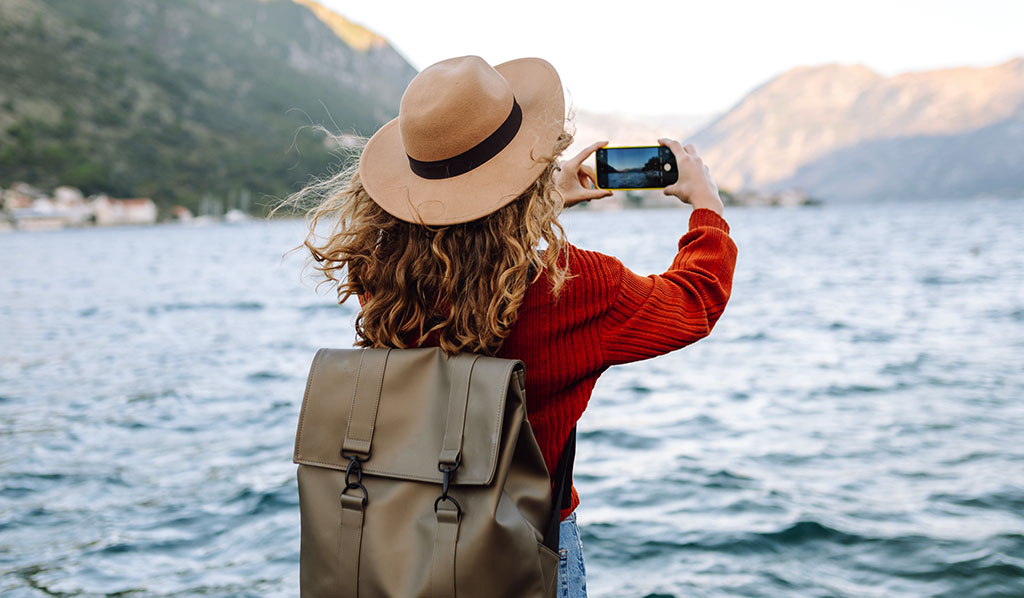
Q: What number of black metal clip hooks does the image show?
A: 2